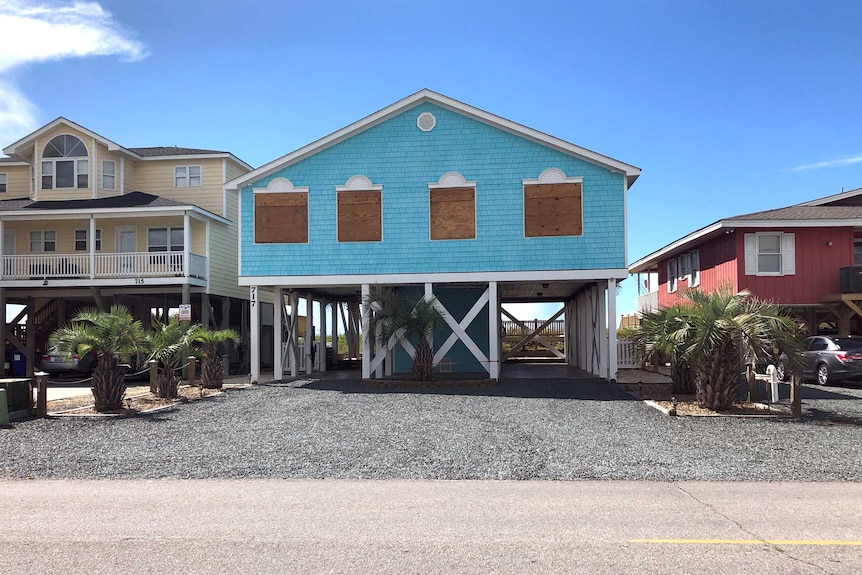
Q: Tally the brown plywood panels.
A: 4